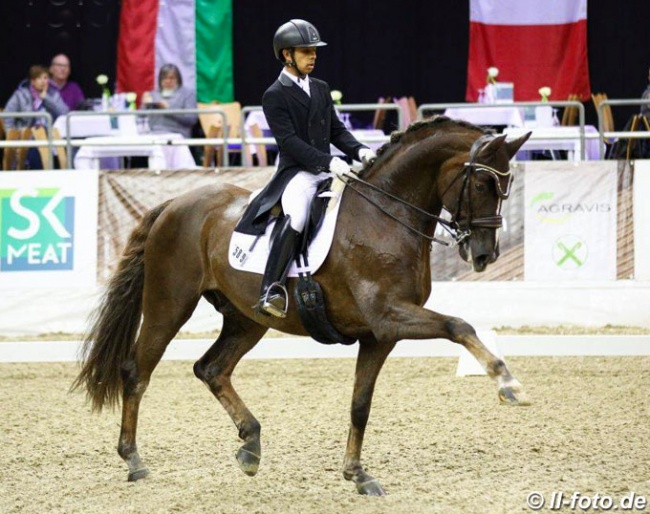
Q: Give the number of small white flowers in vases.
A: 5